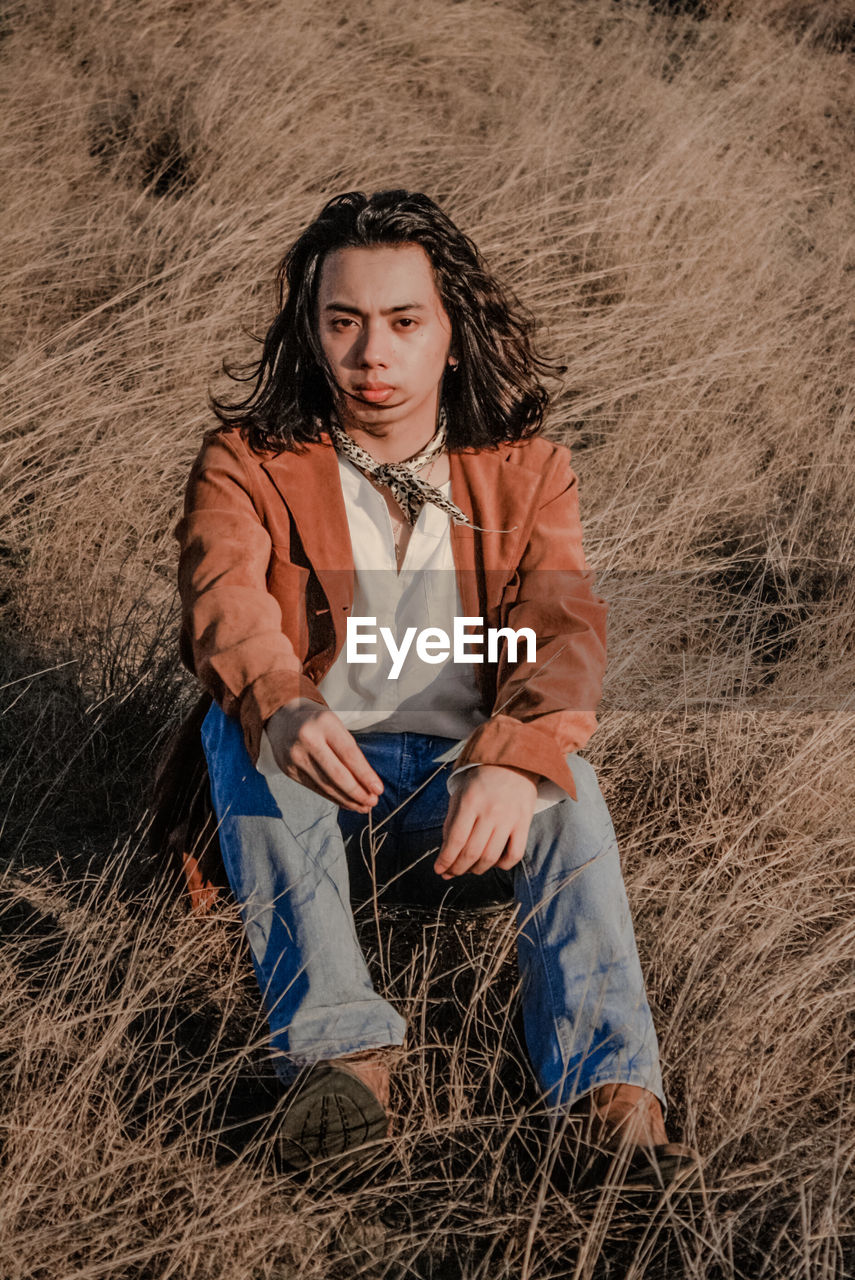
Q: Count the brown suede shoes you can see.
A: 2